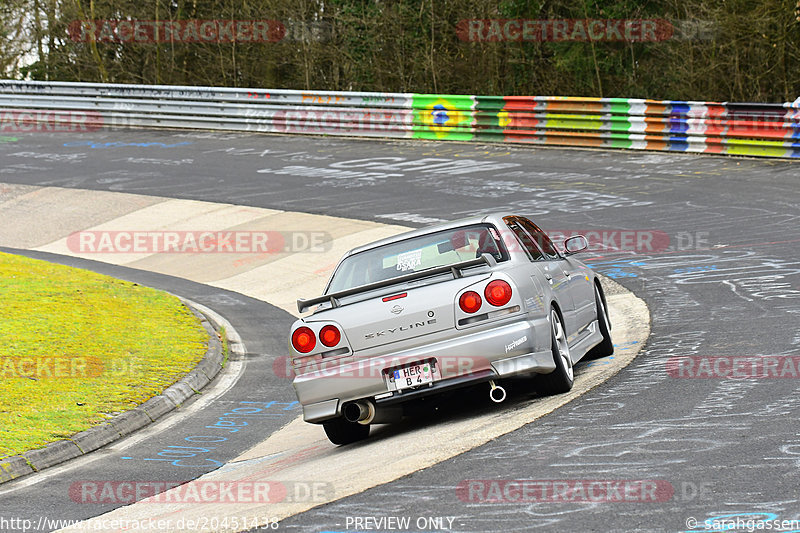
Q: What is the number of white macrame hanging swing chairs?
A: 0